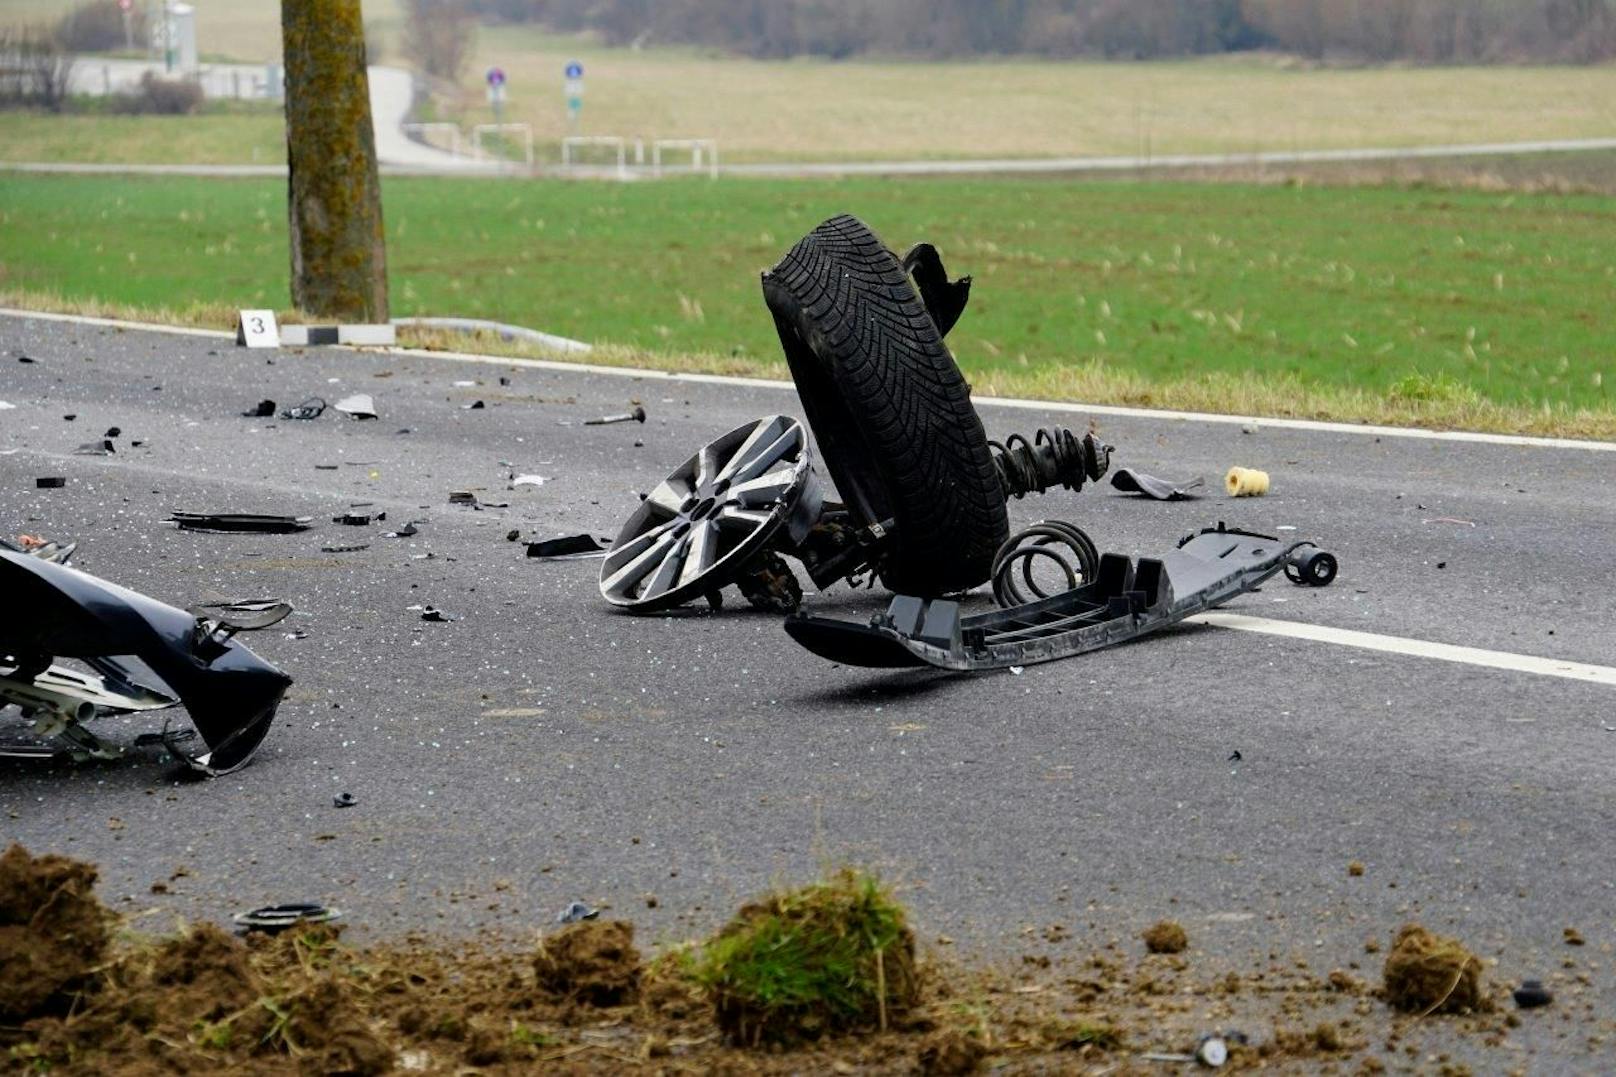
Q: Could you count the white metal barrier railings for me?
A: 4